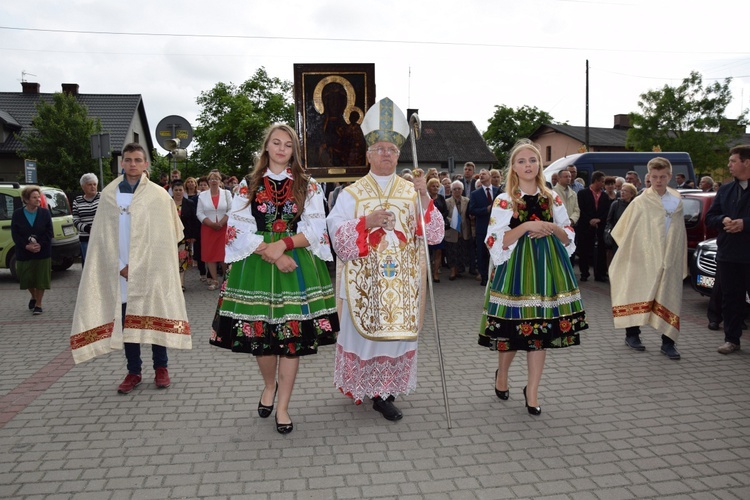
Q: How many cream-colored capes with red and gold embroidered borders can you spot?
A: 2